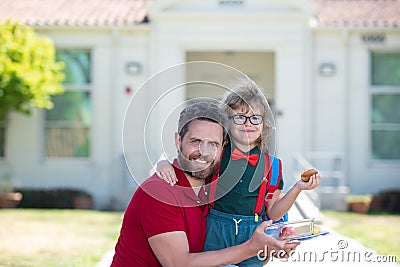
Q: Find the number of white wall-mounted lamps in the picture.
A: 2